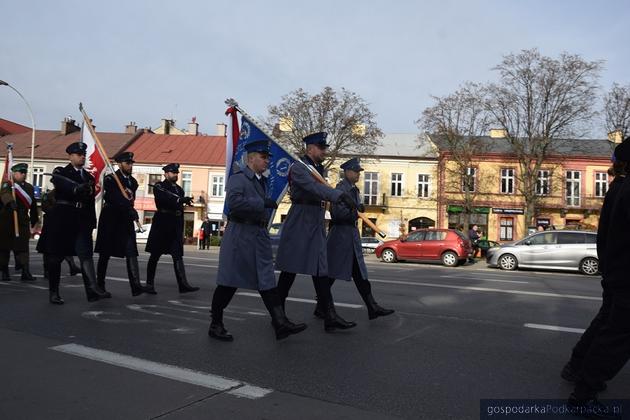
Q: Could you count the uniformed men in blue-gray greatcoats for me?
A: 3